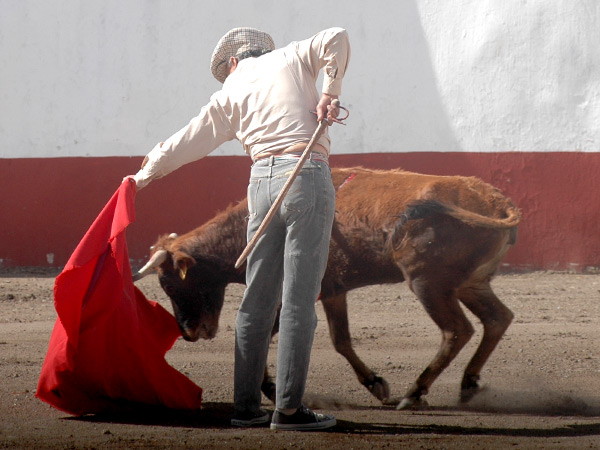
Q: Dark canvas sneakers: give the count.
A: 2